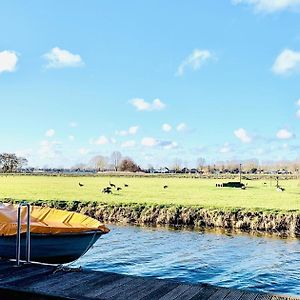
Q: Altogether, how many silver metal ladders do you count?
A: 1